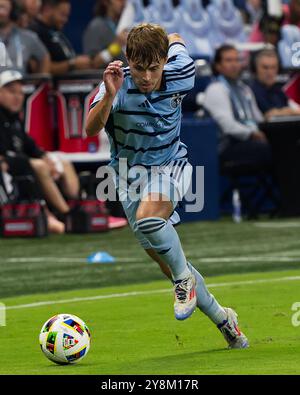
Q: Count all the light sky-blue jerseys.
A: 1